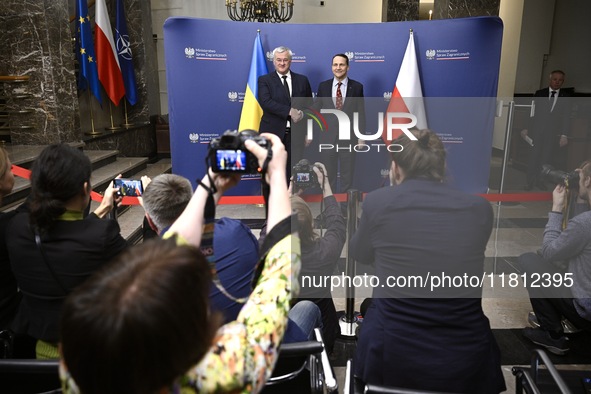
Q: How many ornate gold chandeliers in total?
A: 1